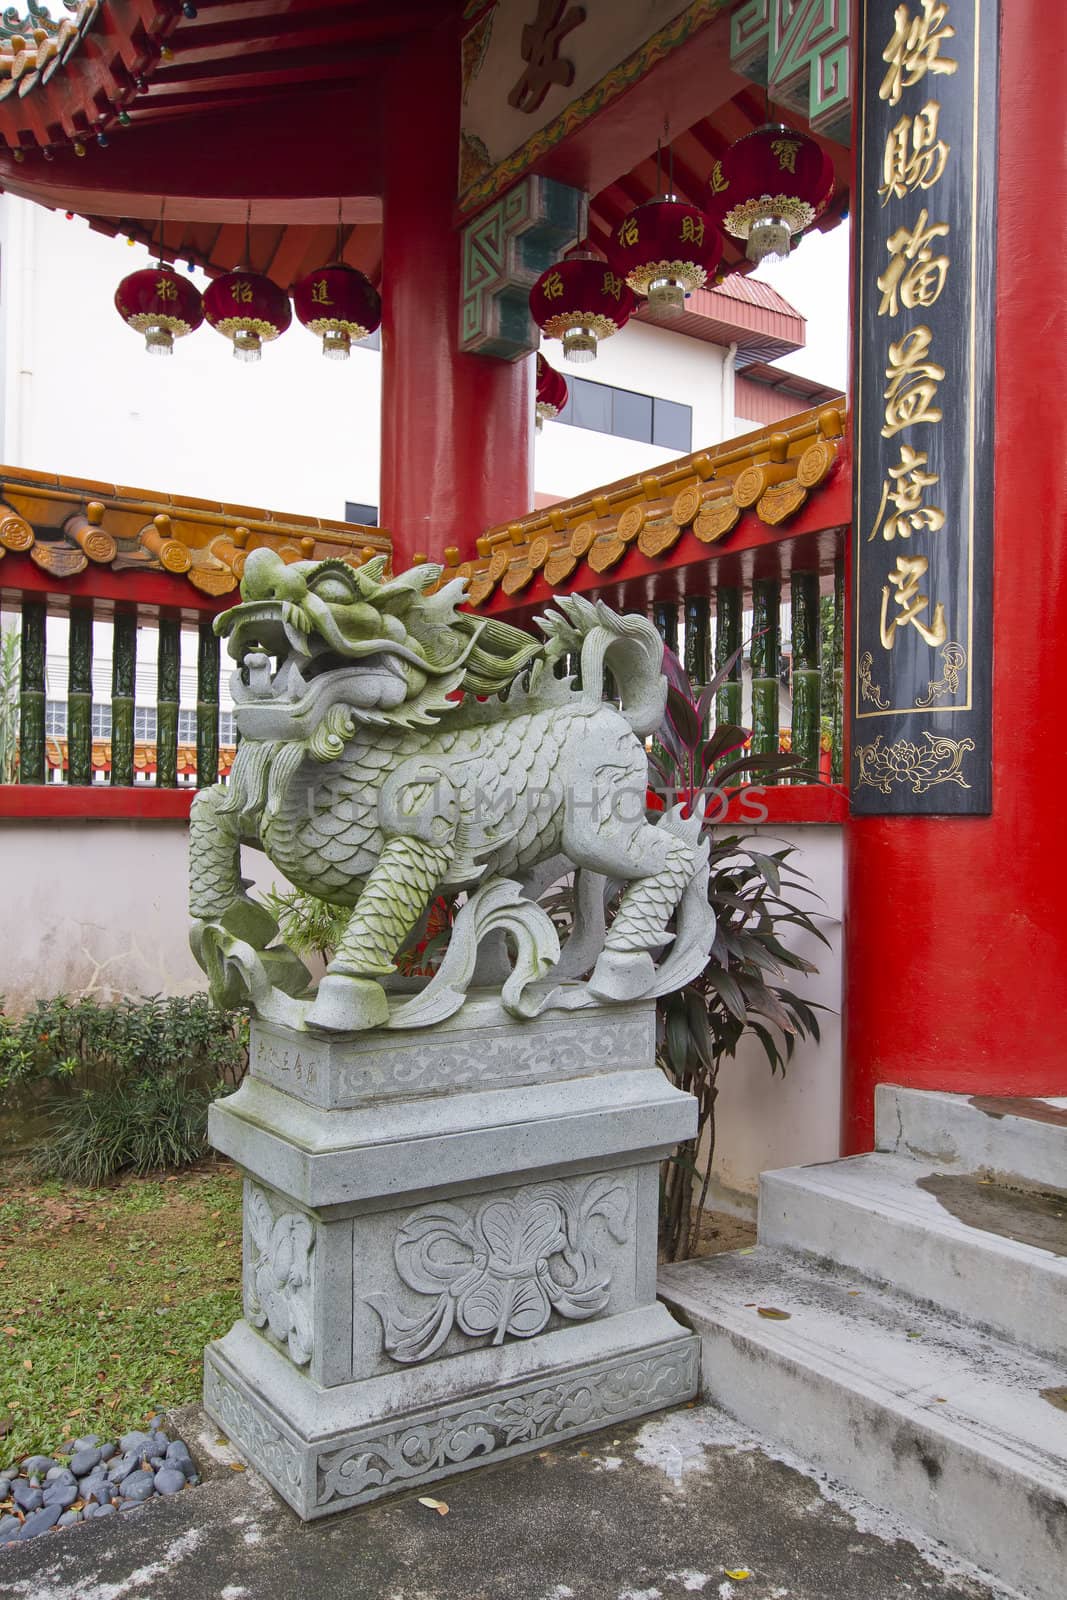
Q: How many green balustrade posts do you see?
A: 11